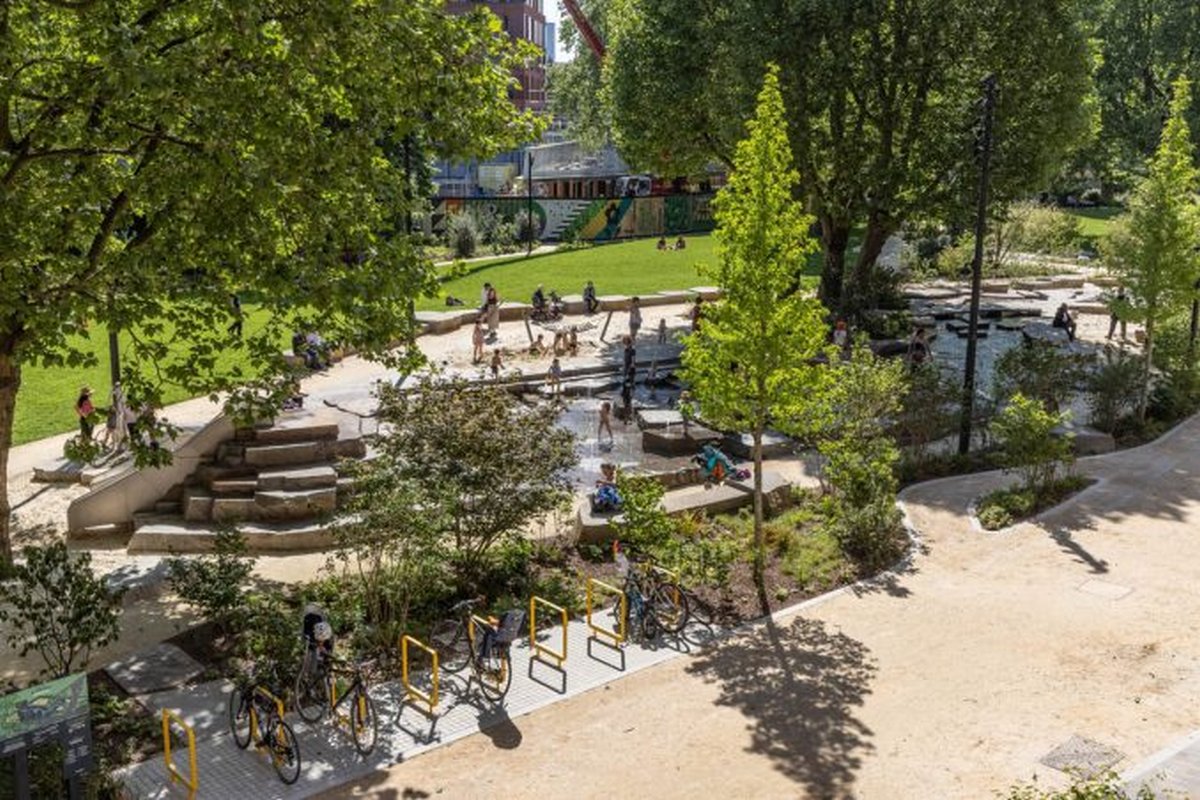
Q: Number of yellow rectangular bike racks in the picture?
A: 8